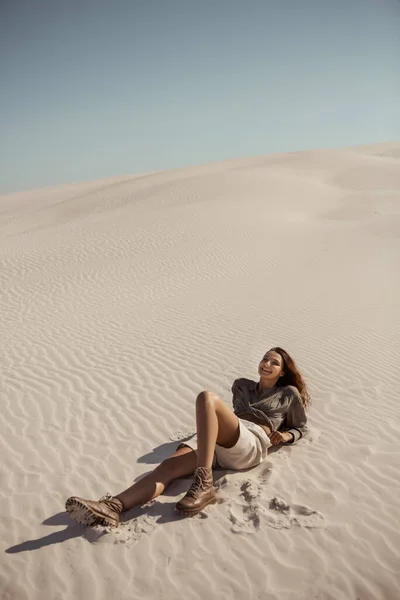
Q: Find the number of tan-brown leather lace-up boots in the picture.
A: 2